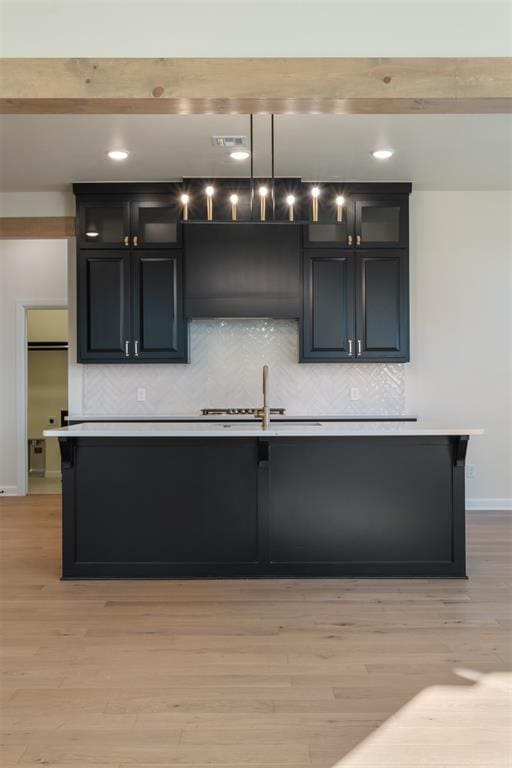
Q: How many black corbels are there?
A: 3